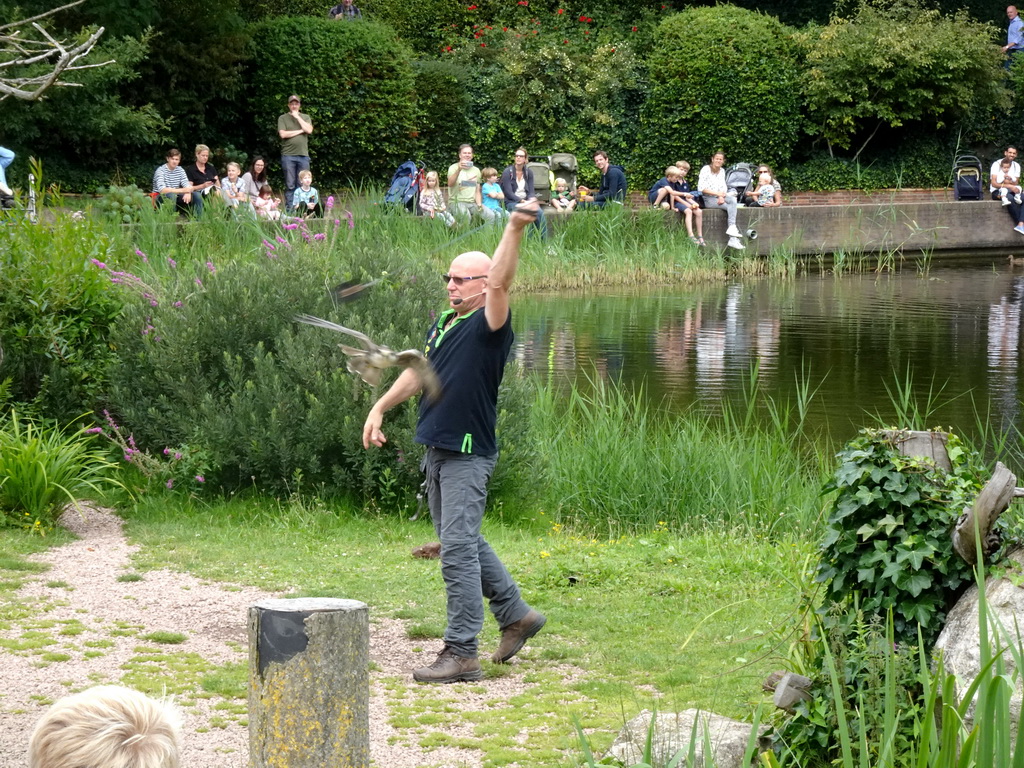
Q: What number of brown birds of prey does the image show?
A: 1